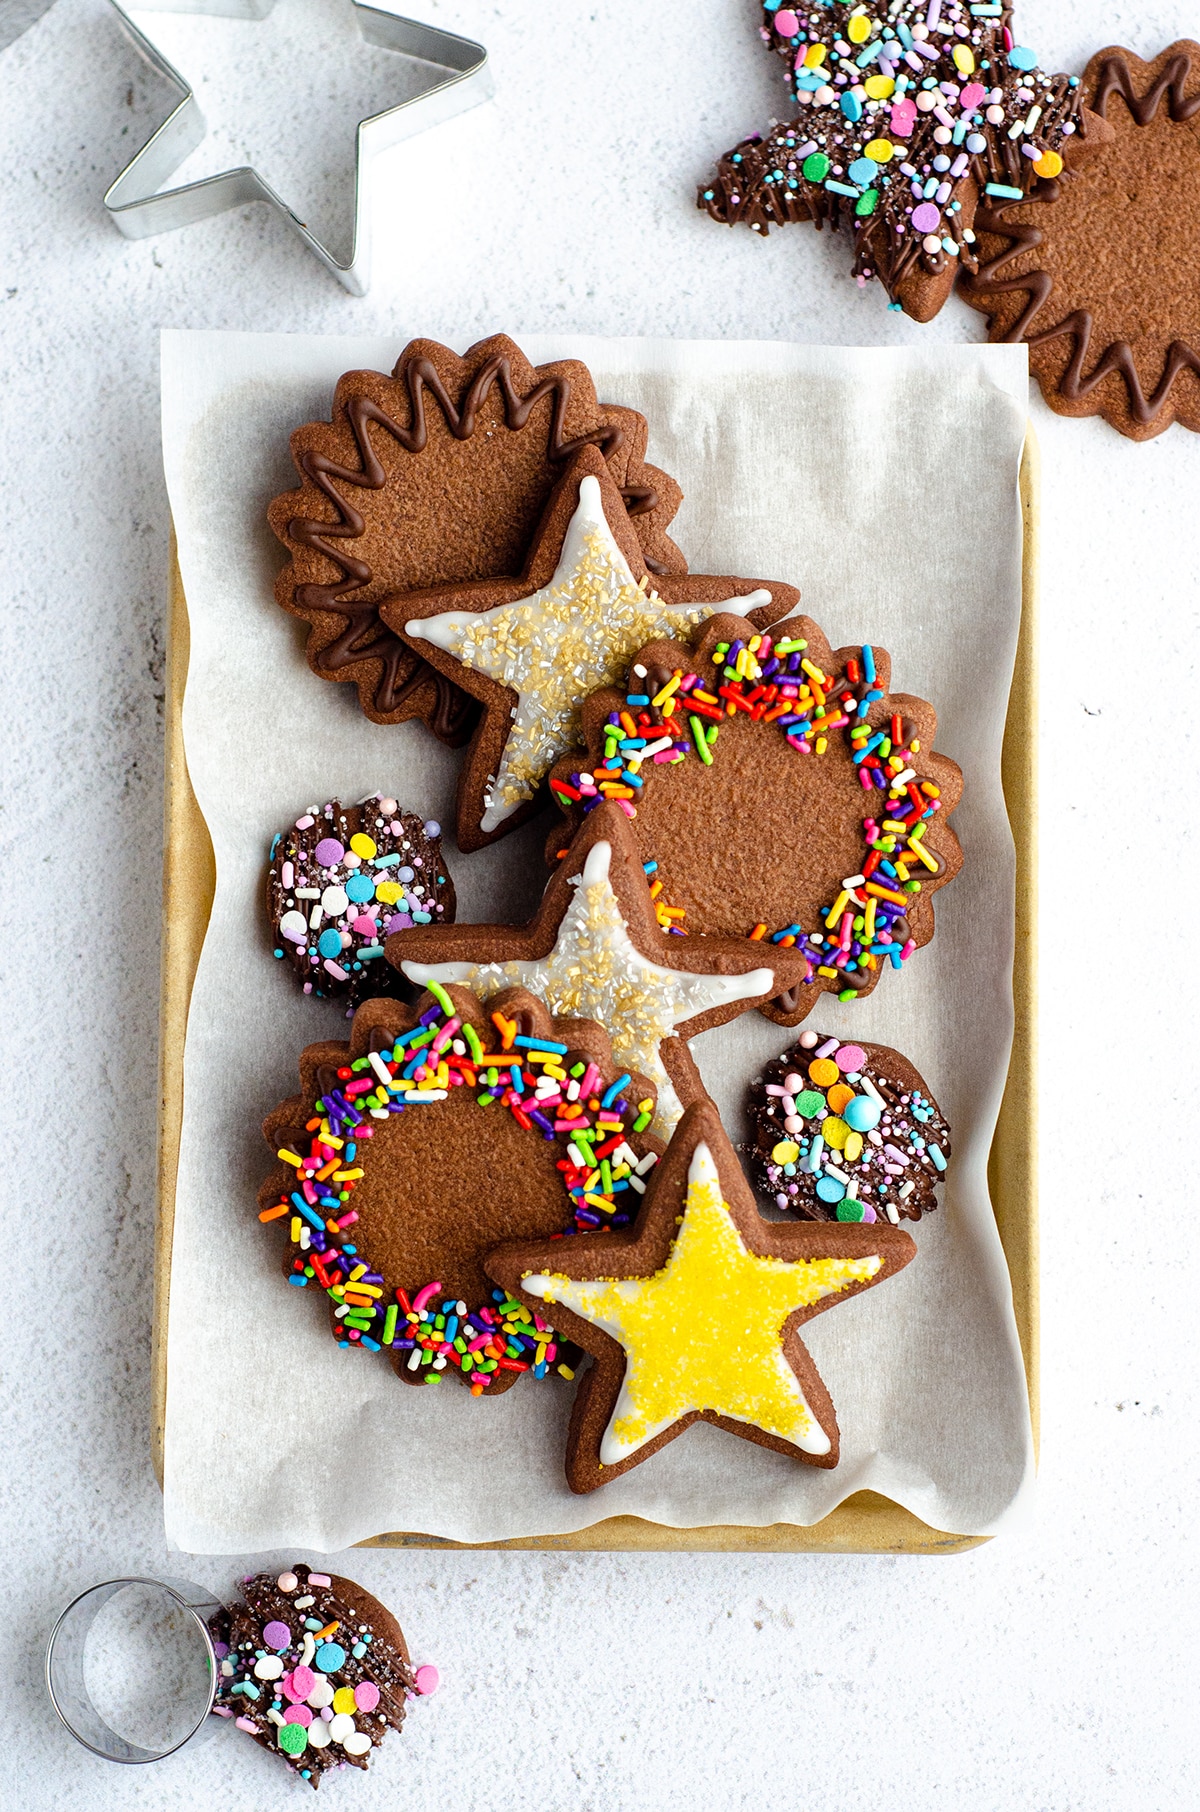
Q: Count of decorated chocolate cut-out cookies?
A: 11